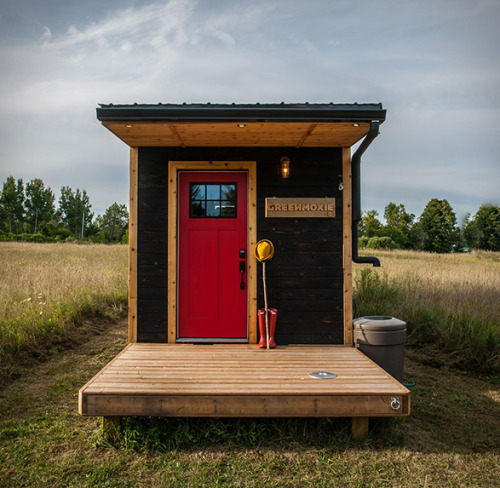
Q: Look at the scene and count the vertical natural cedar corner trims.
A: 2